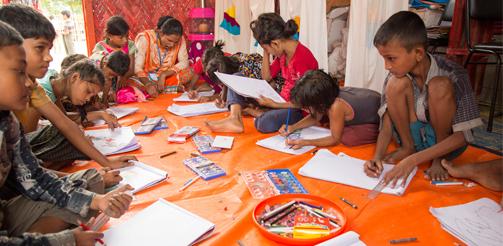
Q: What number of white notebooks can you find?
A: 11